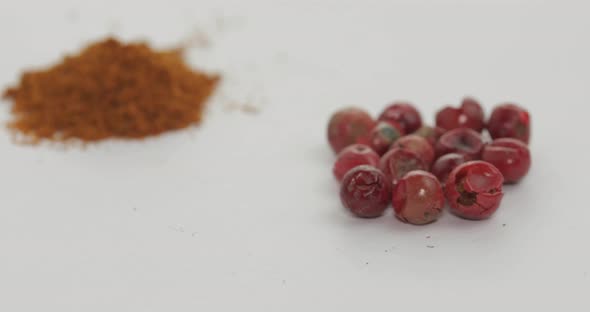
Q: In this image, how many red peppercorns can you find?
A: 15